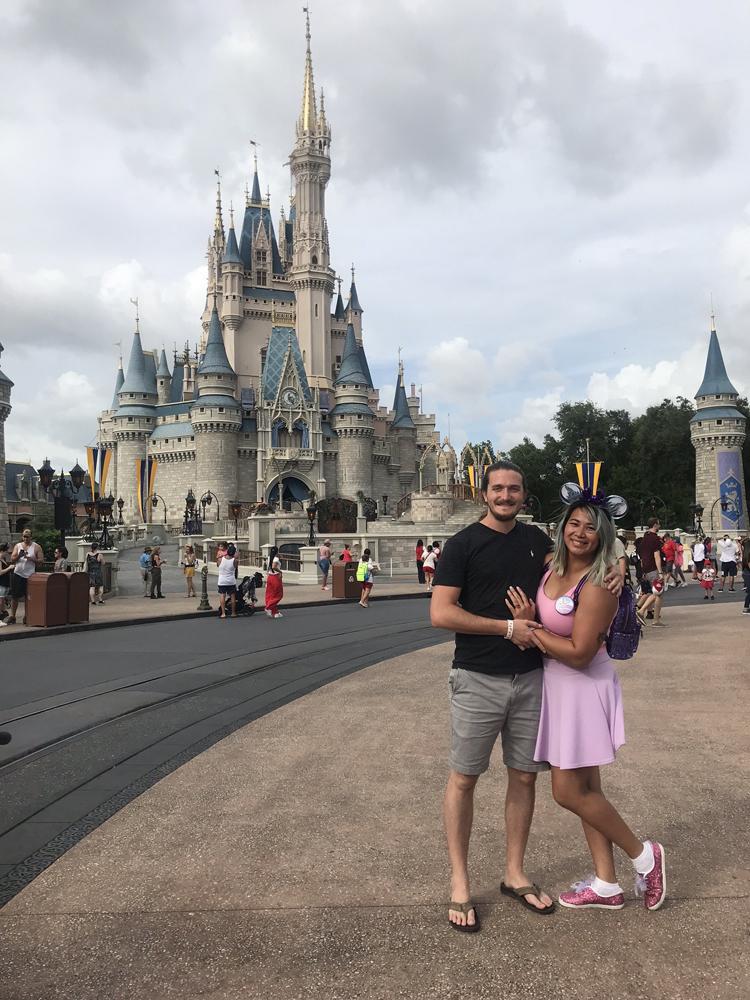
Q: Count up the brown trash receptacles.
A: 3